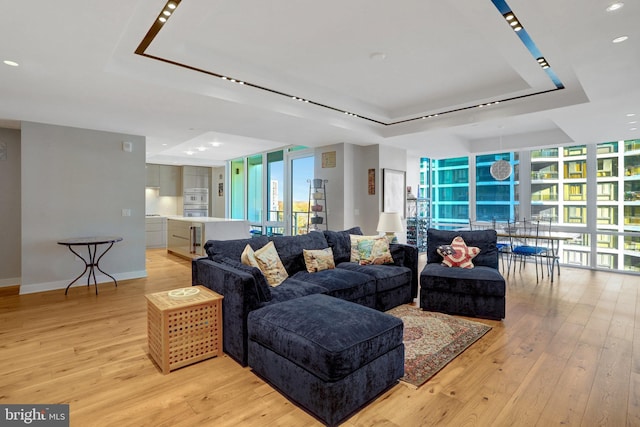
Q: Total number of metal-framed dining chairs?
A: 4